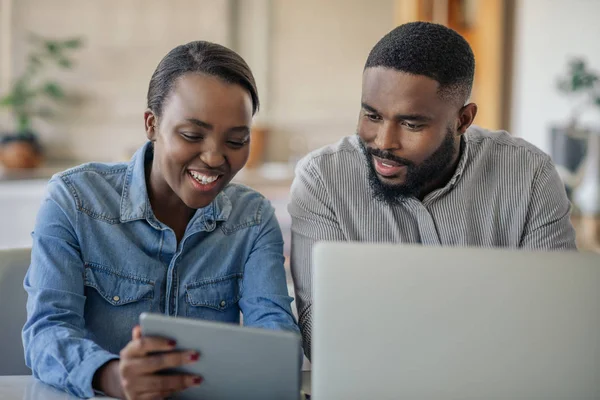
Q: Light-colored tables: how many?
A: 1